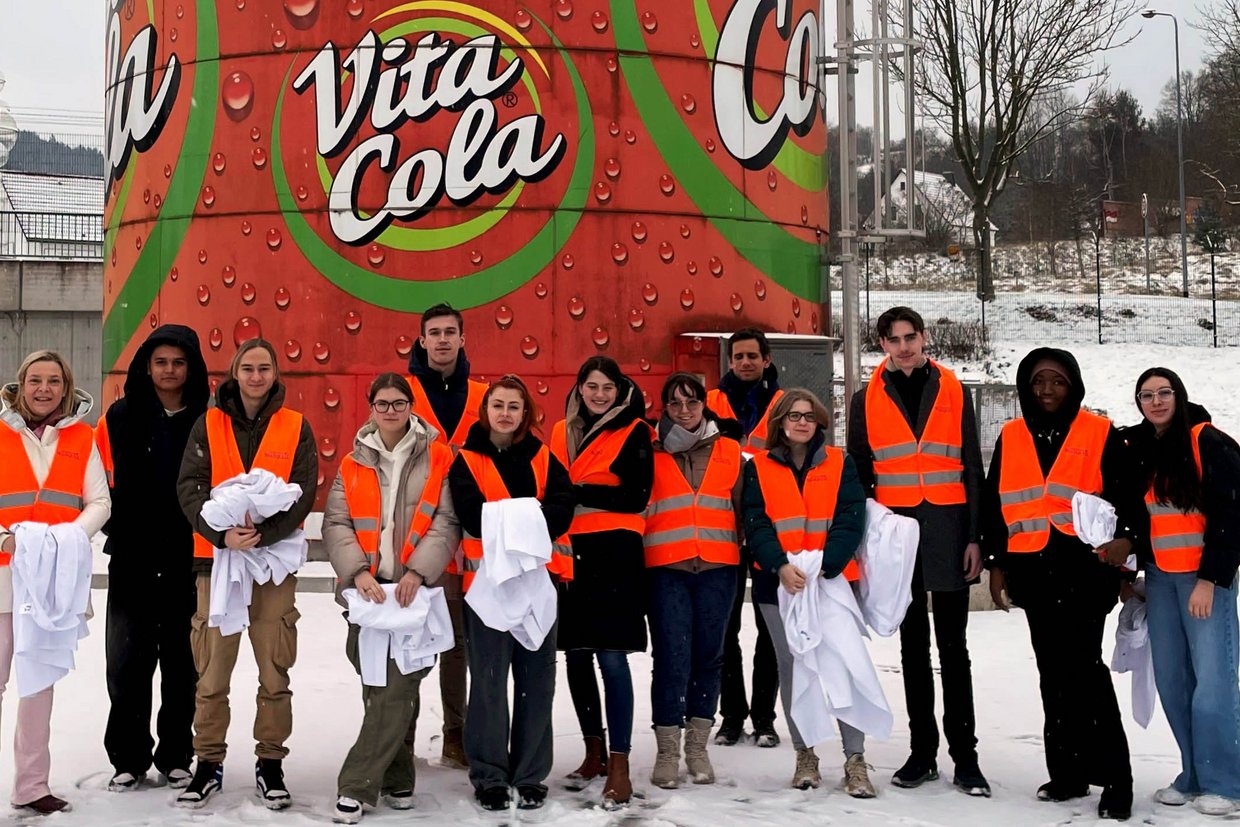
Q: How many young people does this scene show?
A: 12